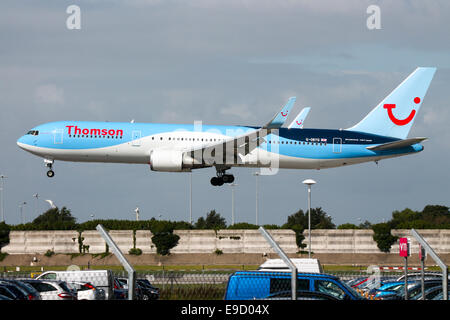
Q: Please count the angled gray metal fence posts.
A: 3